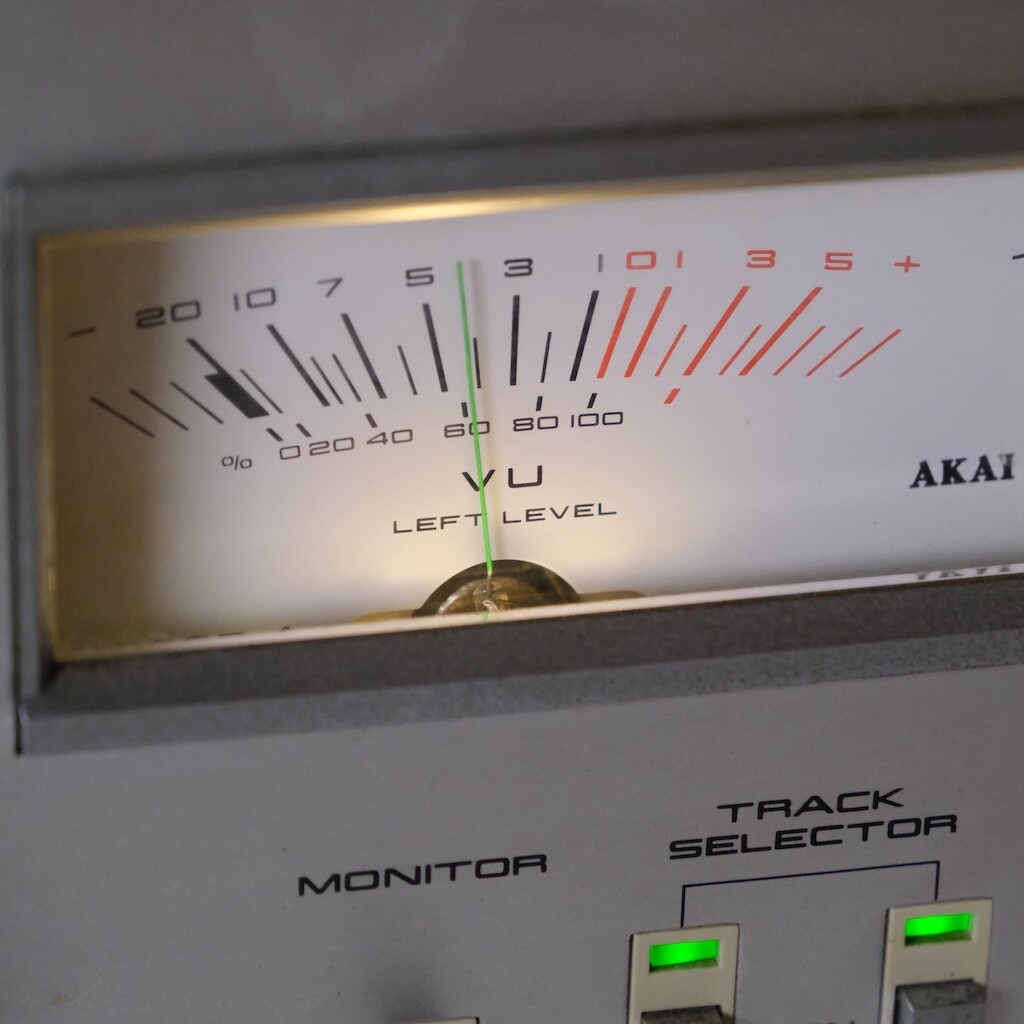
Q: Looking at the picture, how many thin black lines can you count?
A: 9